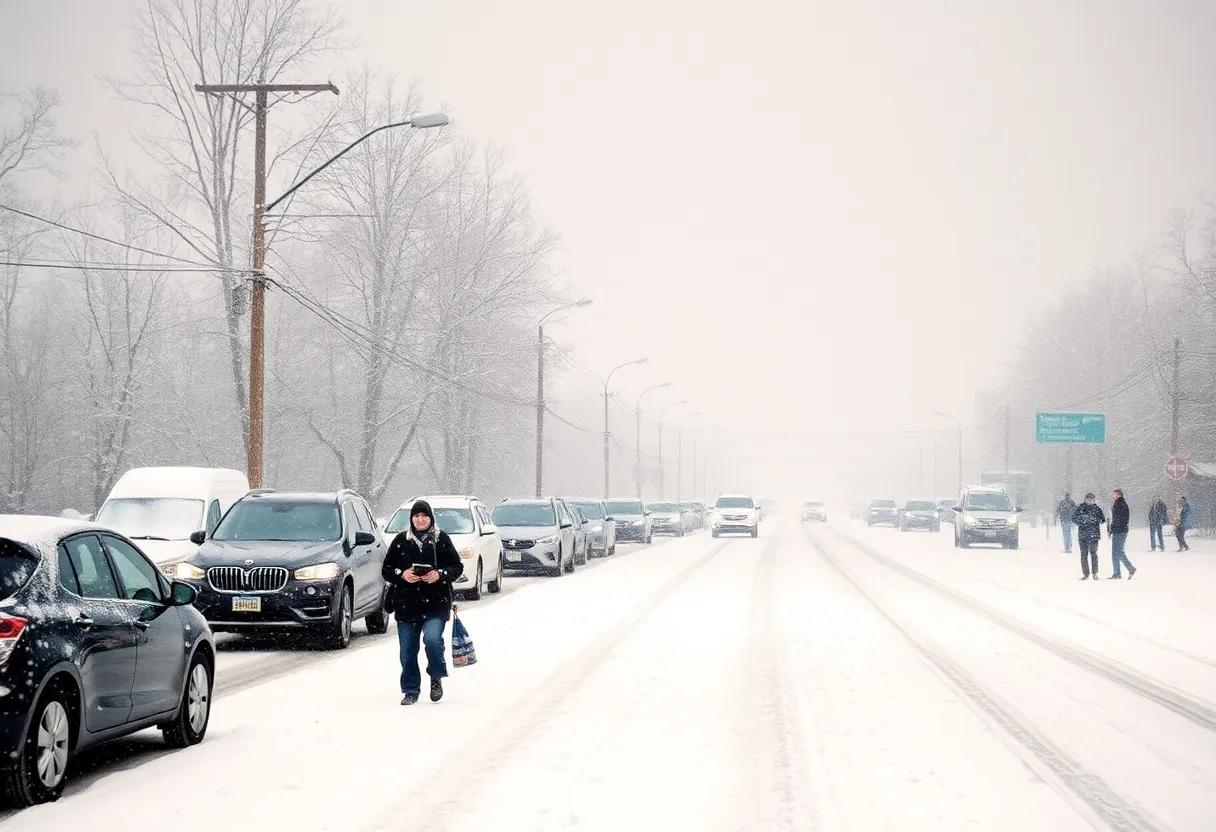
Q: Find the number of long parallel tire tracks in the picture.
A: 4